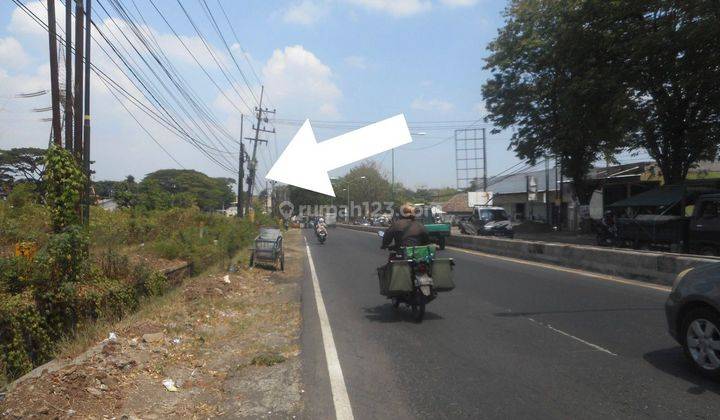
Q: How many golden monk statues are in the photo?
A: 0